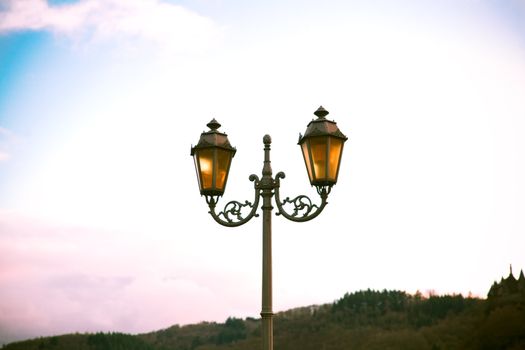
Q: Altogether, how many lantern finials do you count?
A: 2